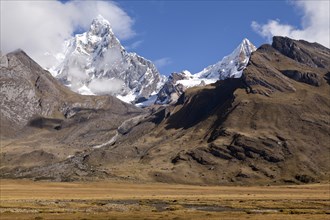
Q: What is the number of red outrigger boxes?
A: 0